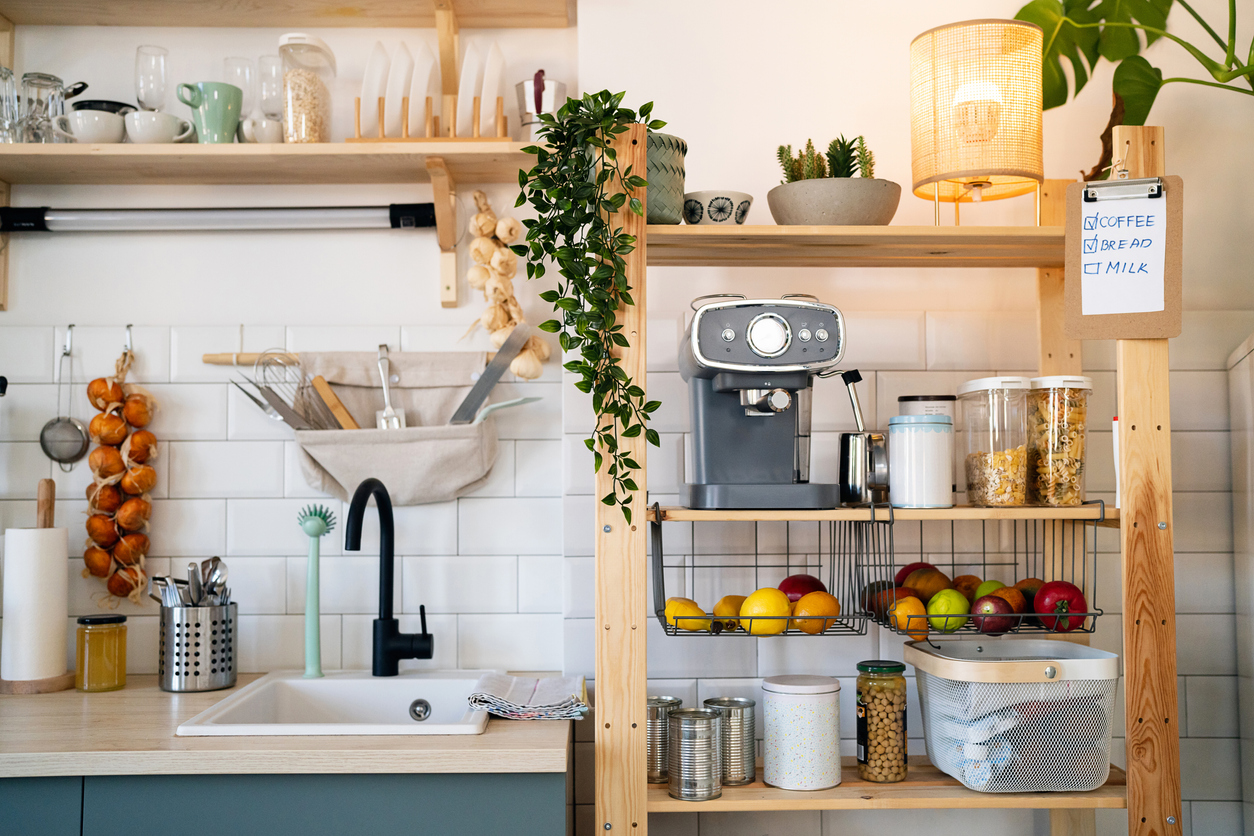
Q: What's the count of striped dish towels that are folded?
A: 1